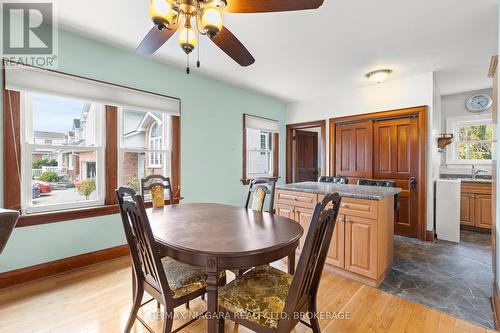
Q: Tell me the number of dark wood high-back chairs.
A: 4